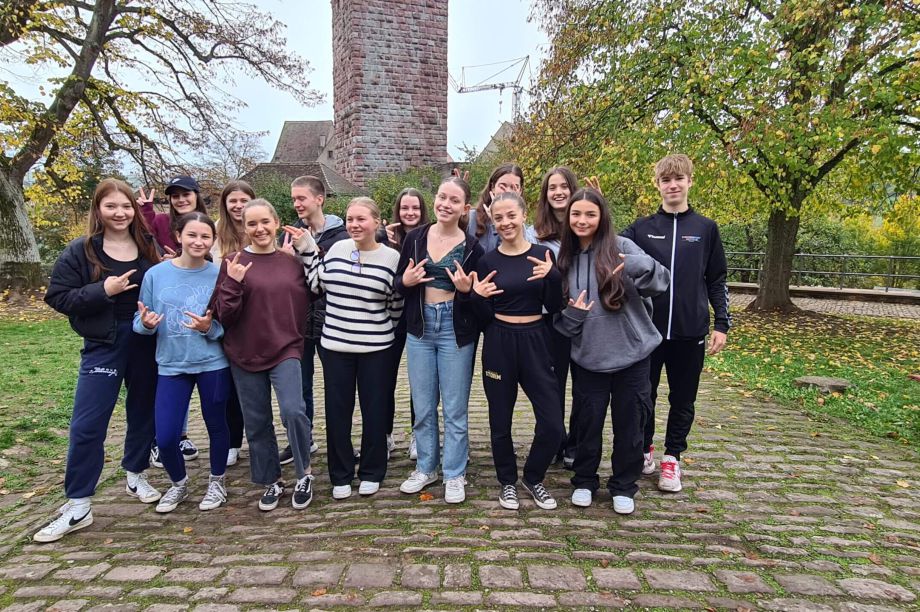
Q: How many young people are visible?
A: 14